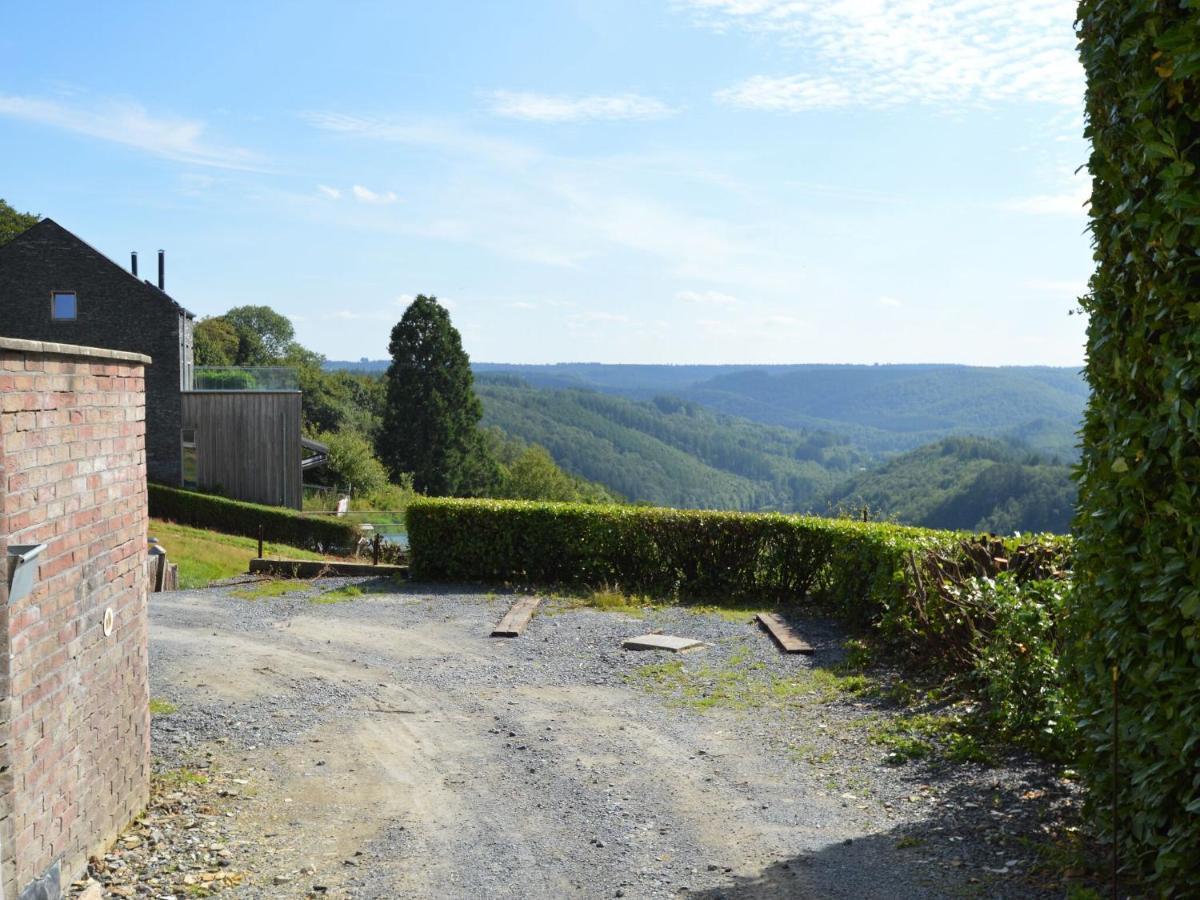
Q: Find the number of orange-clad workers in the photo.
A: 0